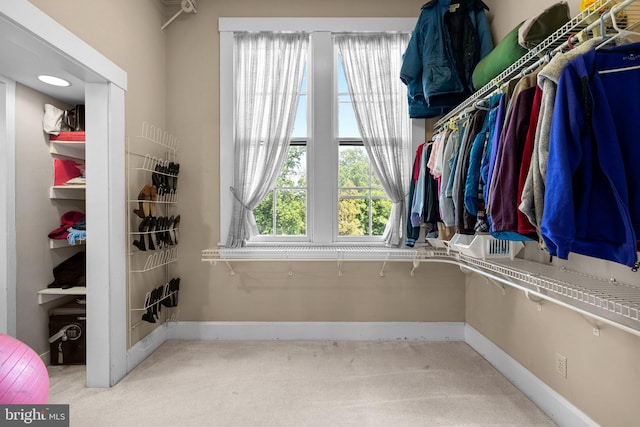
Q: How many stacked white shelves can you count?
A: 4